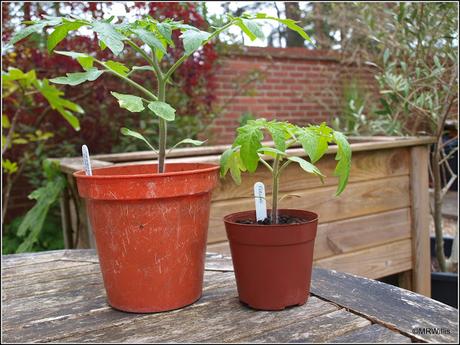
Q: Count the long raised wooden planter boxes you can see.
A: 1